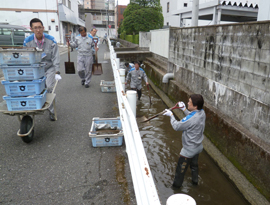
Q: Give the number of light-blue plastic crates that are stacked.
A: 4